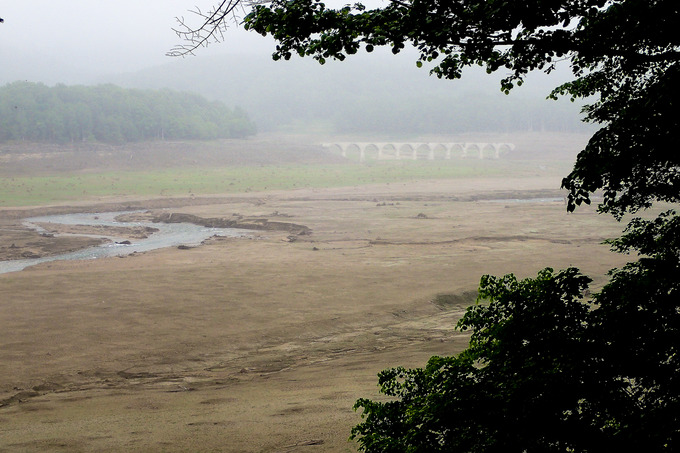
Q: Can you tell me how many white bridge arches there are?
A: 11